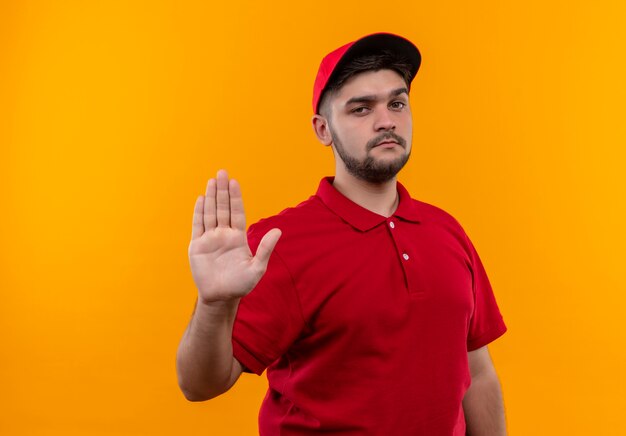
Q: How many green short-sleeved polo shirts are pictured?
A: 0